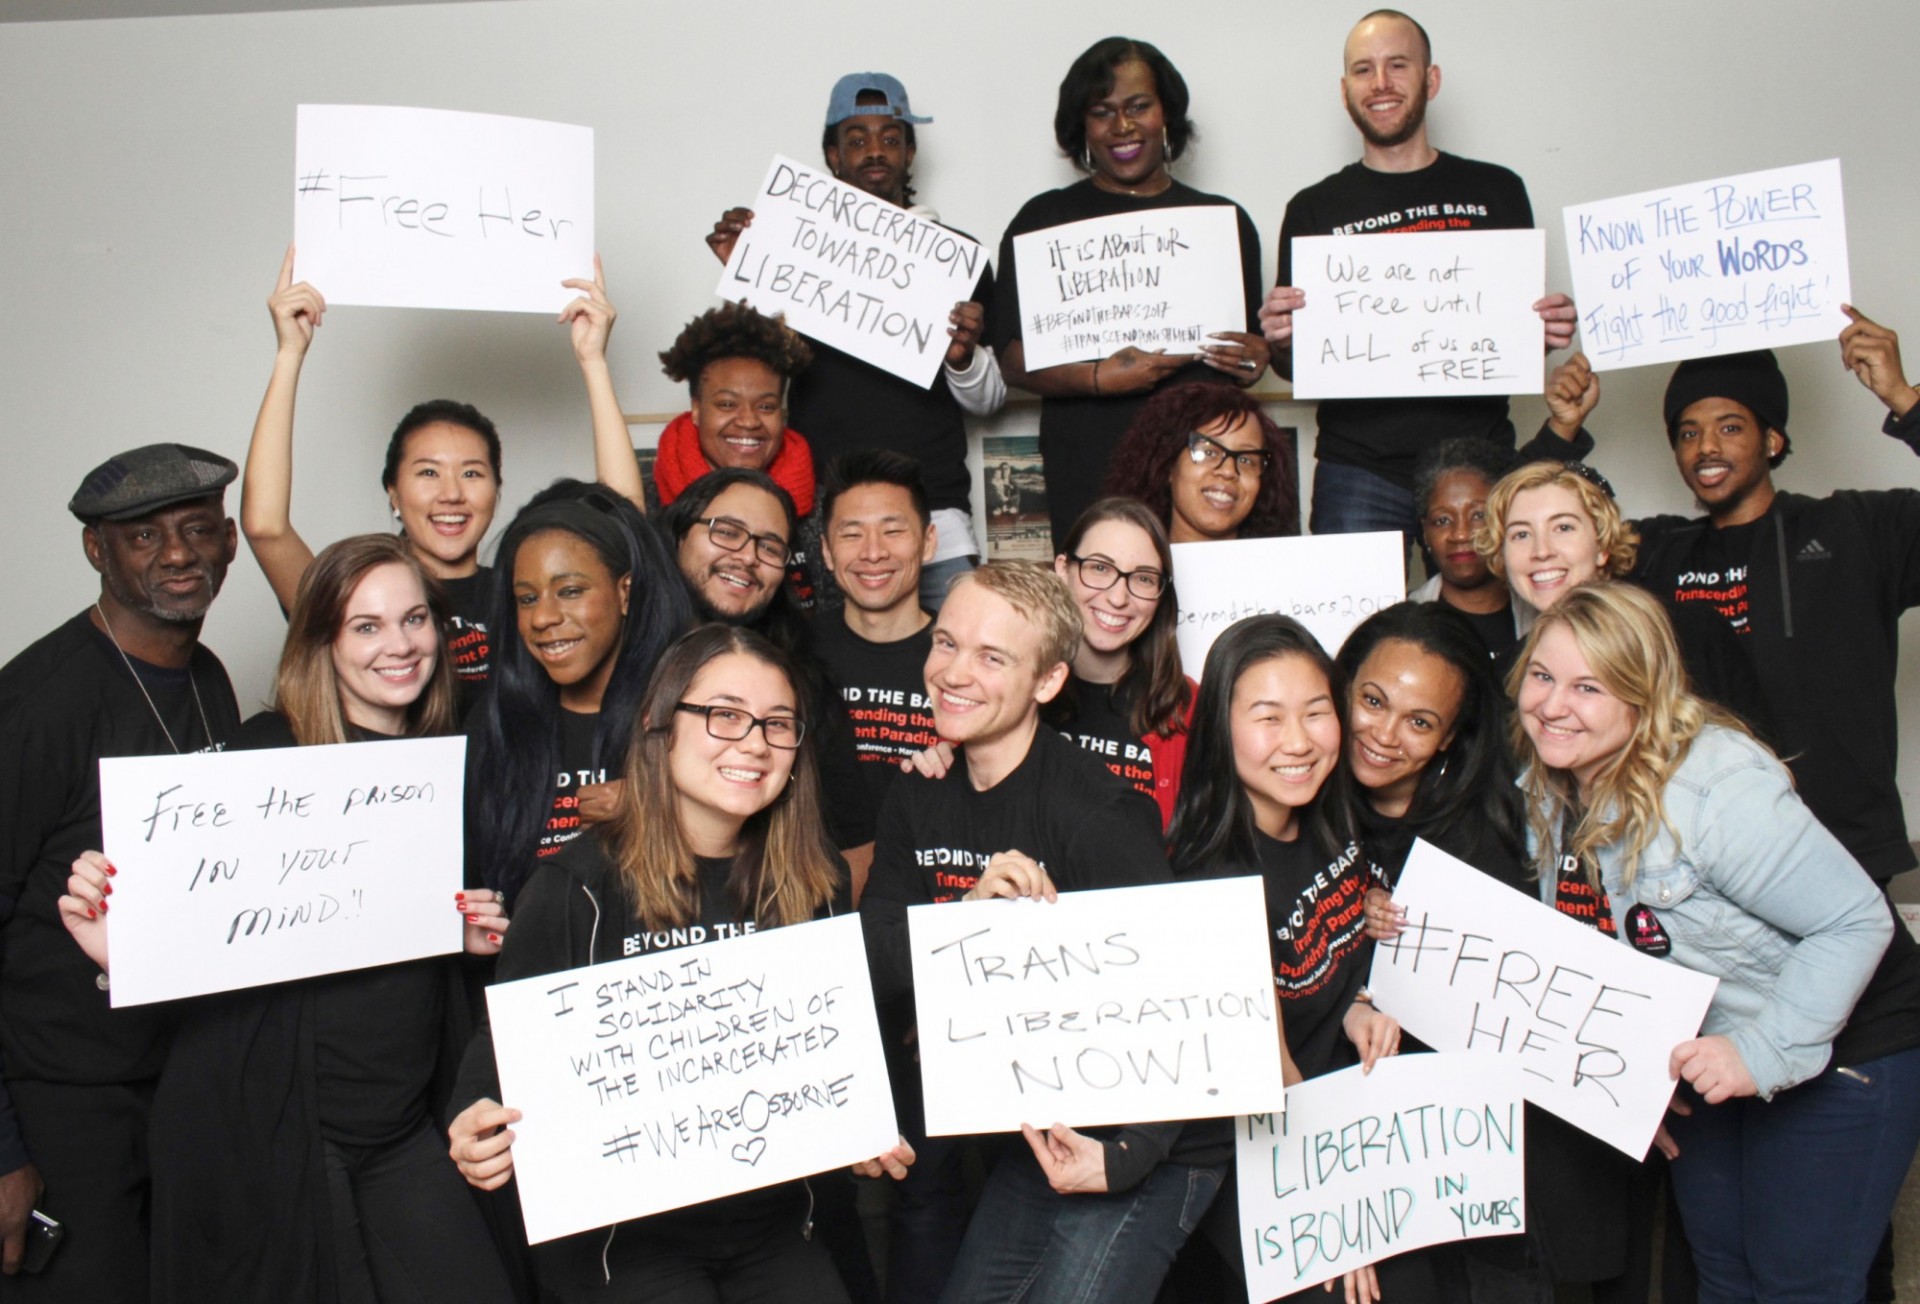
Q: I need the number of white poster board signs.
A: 11